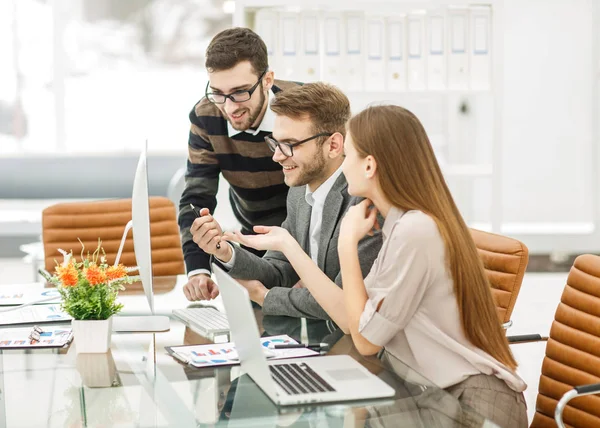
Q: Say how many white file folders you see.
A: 11